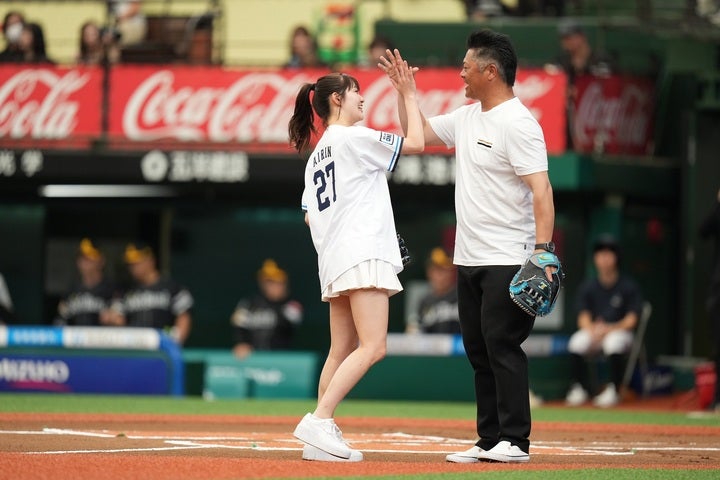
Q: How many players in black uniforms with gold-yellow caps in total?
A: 4